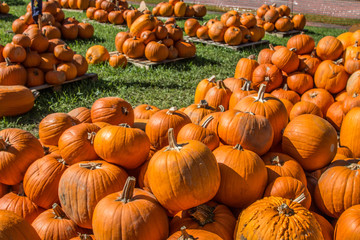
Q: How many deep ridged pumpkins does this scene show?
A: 1